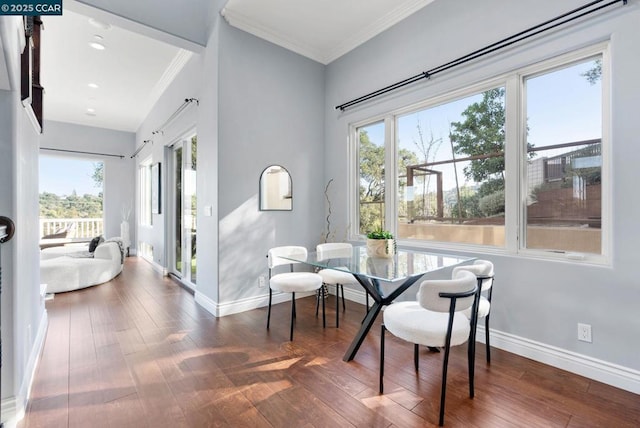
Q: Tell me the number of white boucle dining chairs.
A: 4